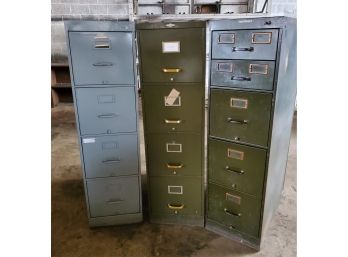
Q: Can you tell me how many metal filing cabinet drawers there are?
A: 13